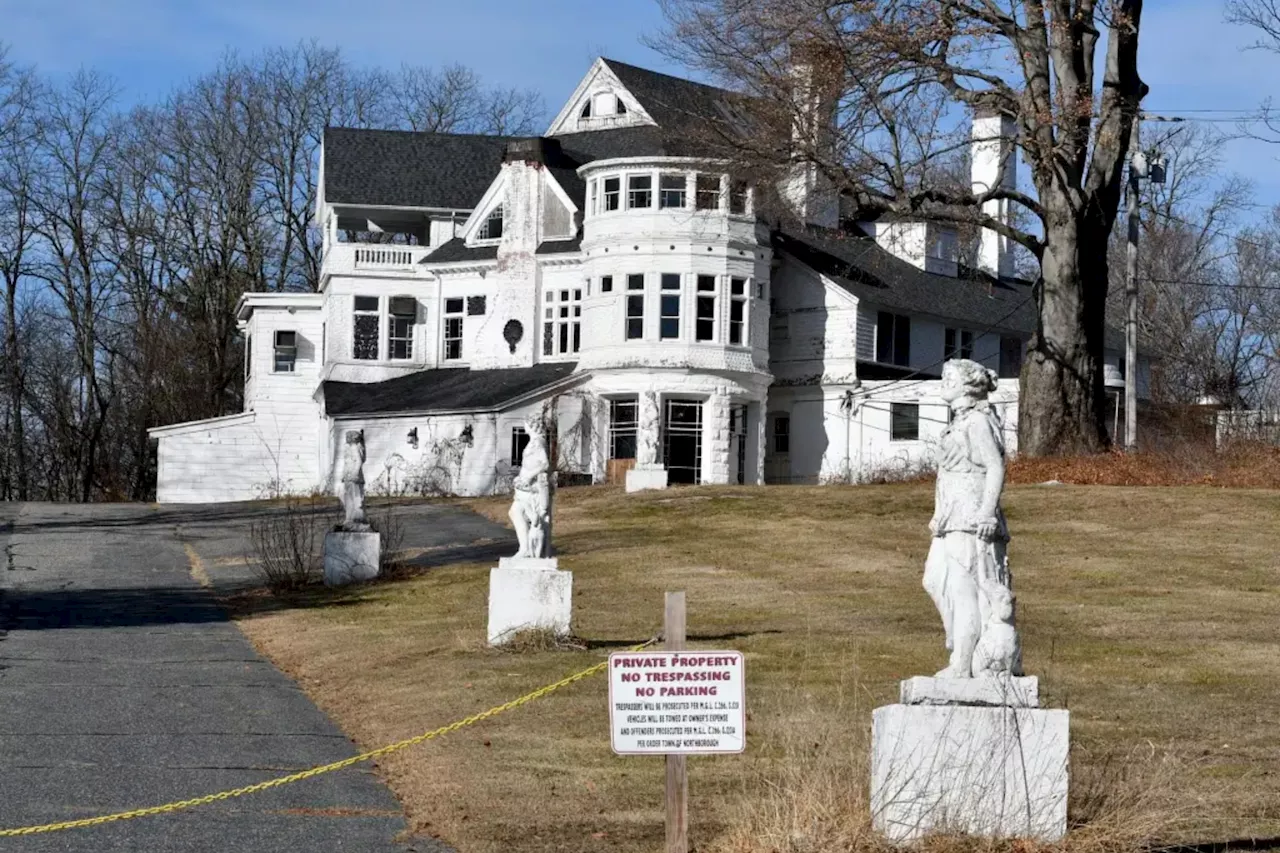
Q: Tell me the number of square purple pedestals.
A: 0